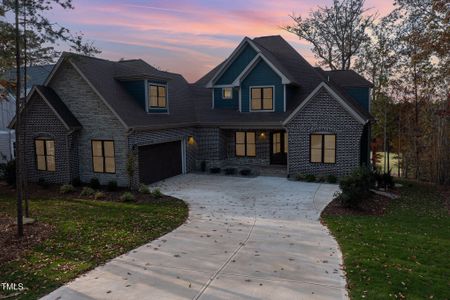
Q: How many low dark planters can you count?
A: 3